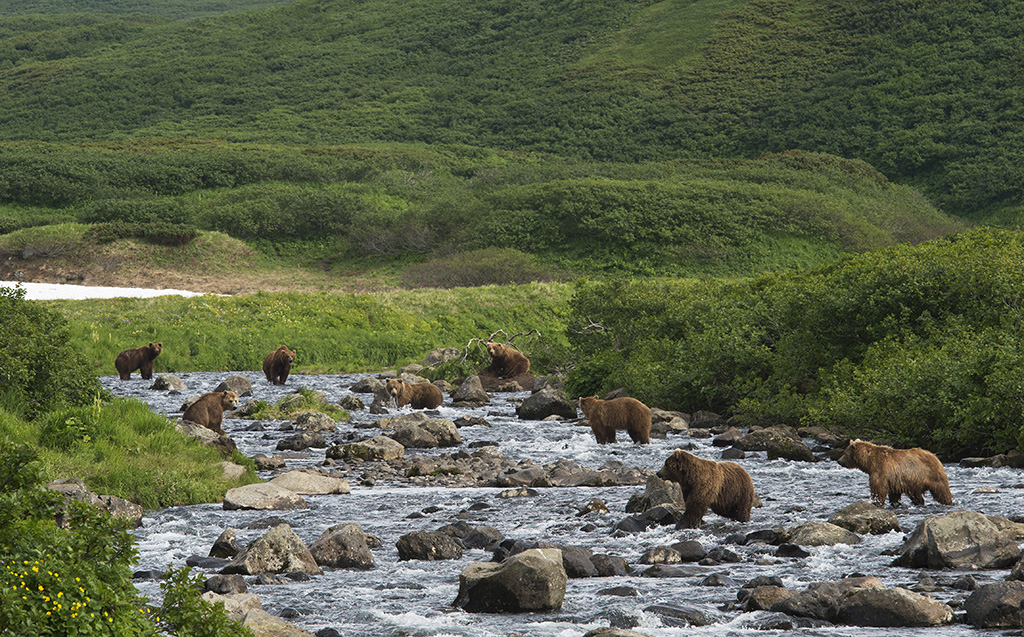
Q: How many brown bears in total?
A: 8